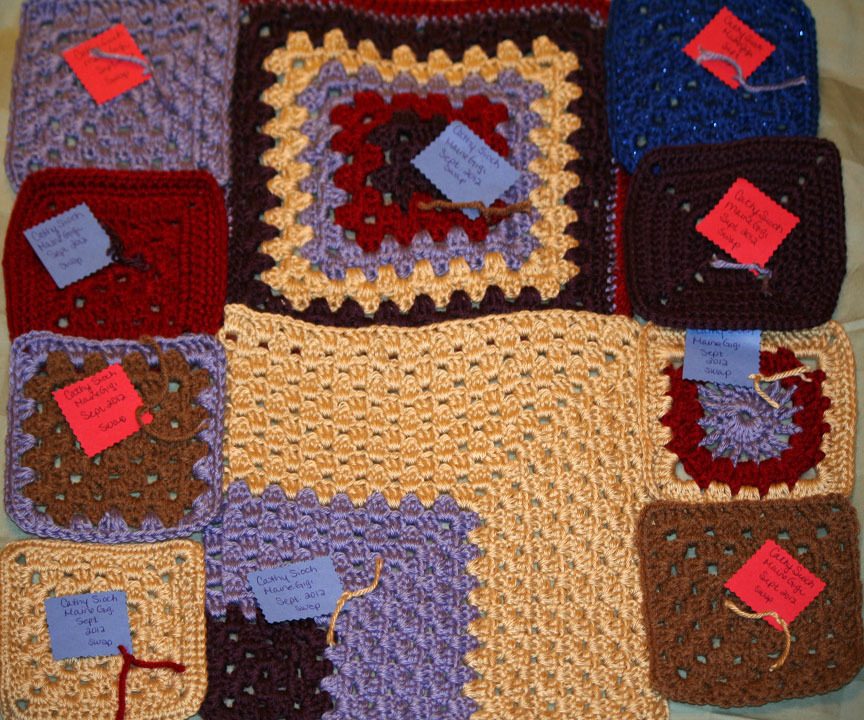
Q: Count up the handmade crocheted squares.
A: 10